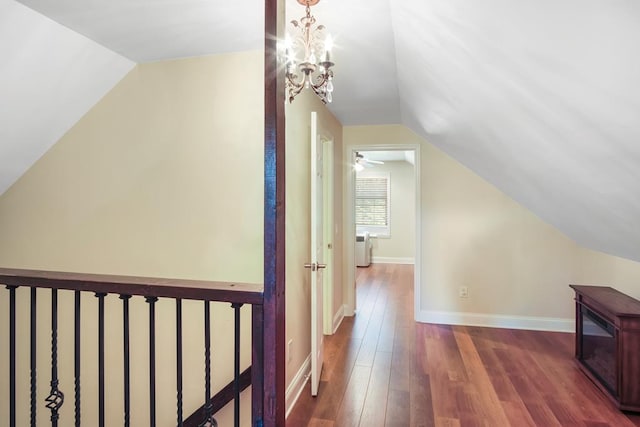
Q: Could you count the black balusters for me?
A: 10